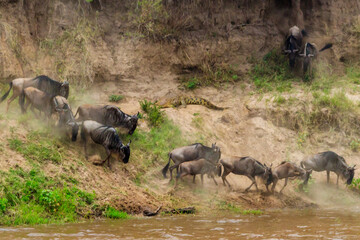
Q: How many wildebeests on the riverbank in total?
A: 13